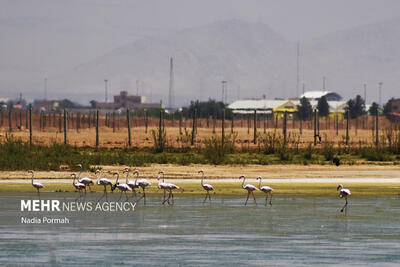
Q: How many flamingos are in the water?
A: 13